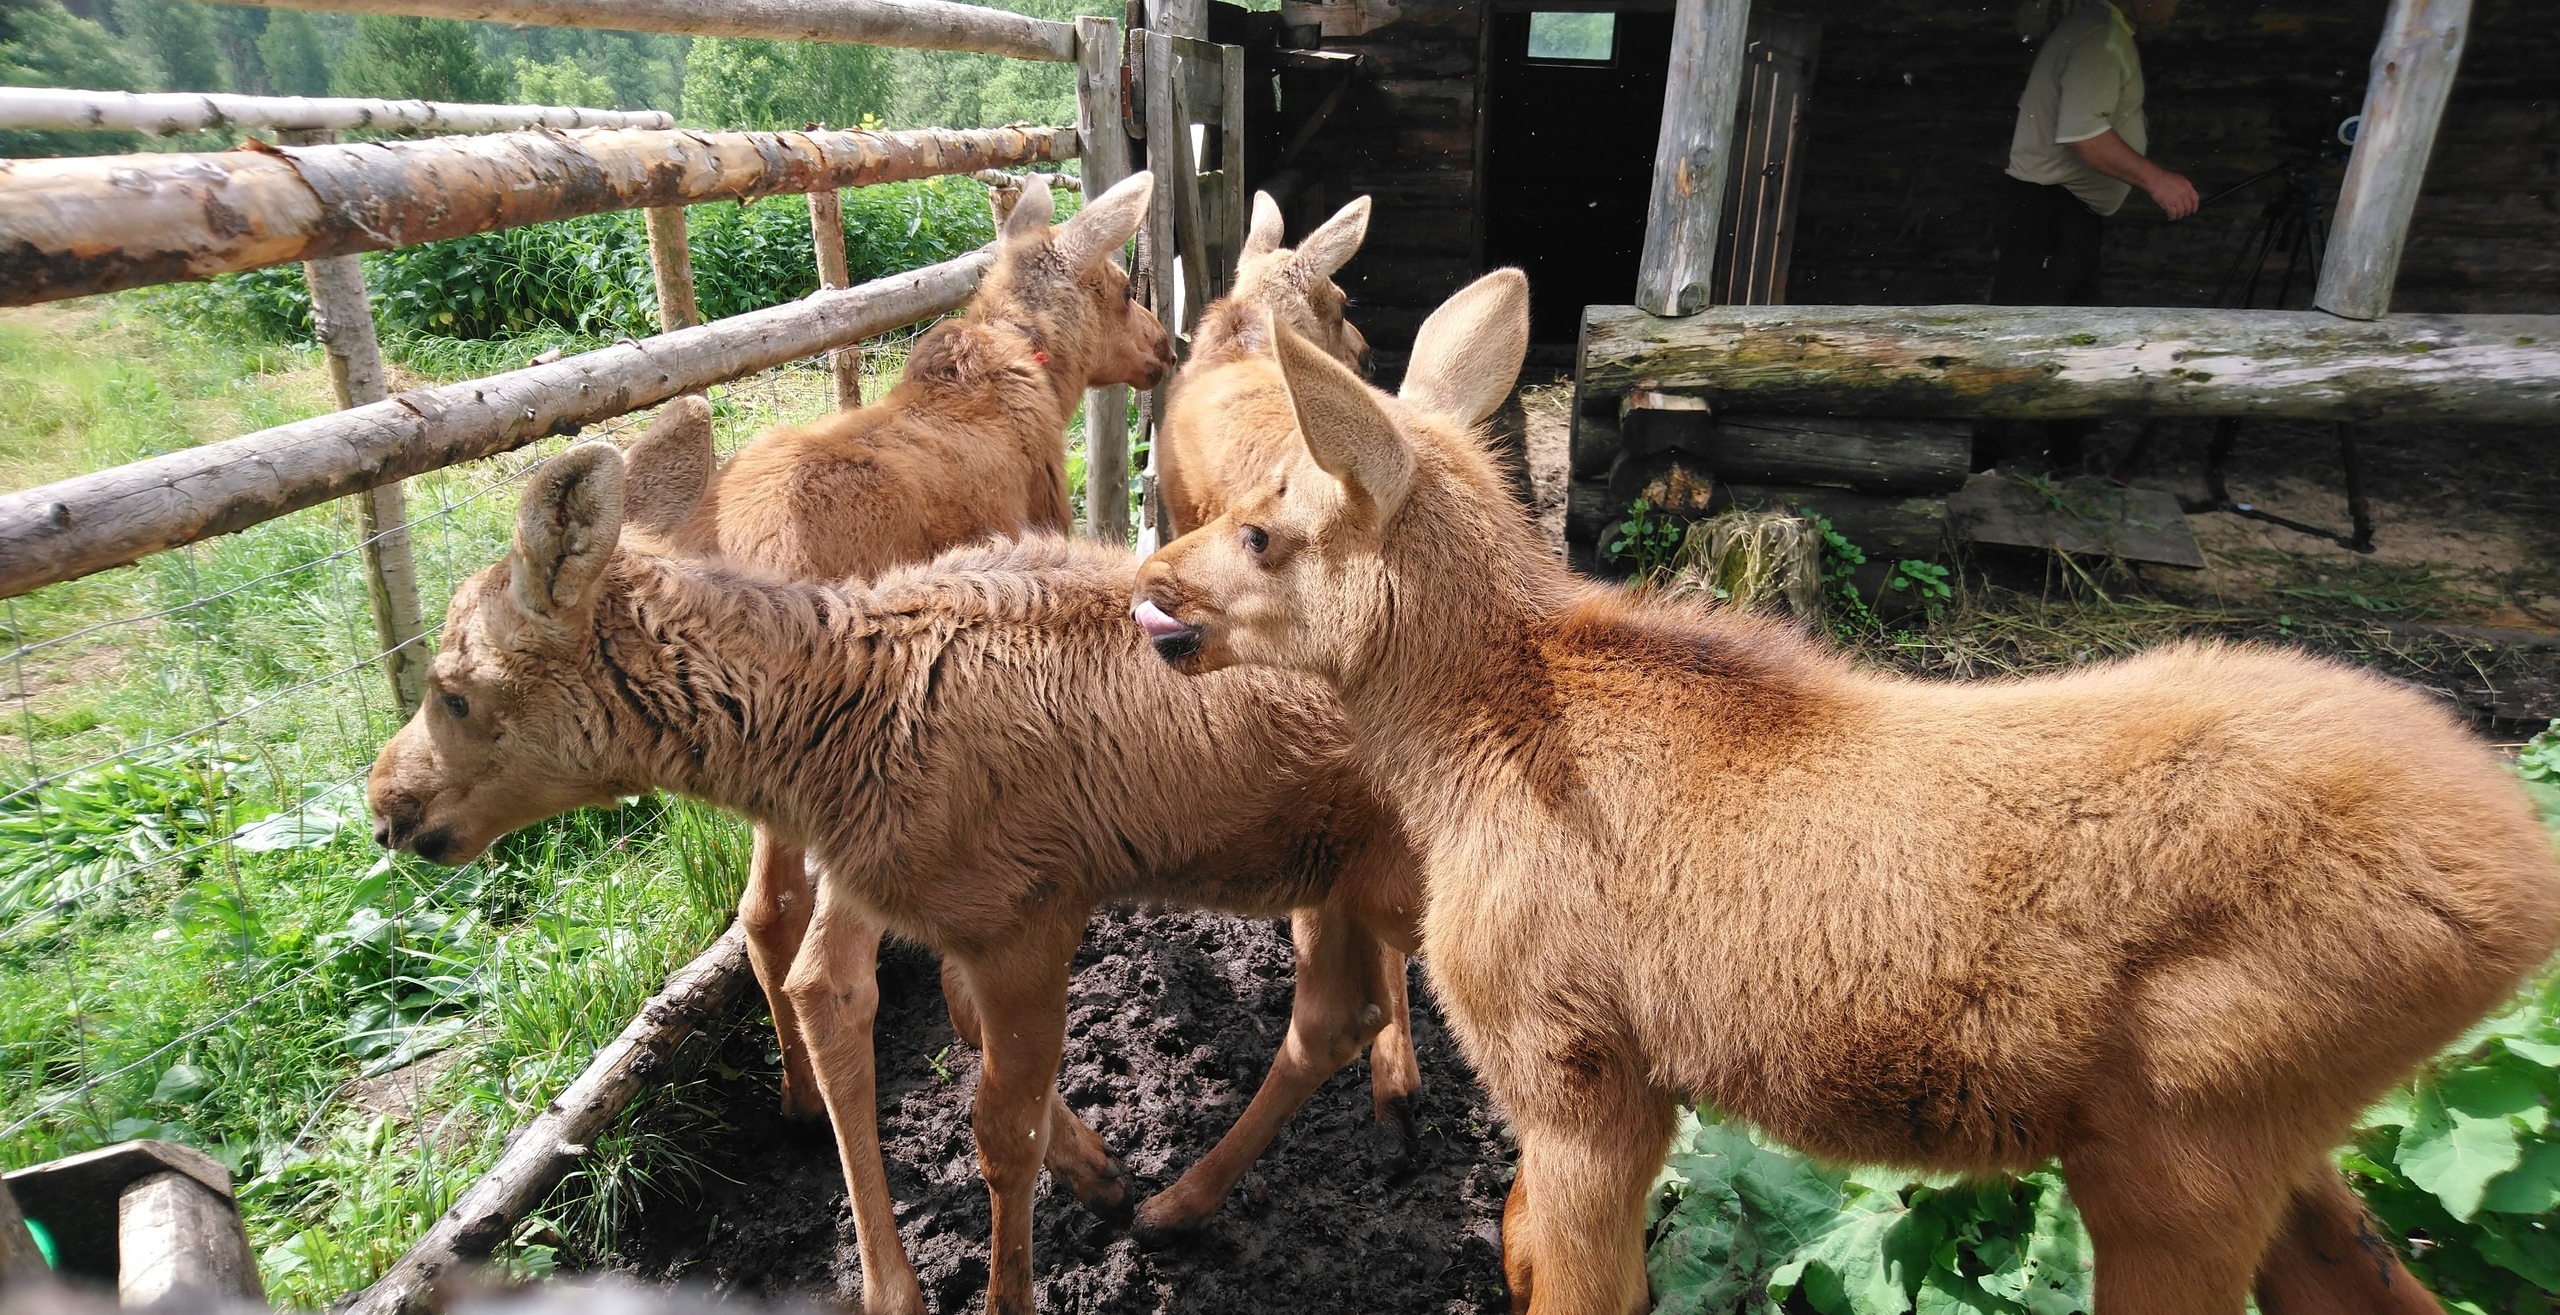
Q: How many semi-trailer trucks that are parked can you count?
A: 0